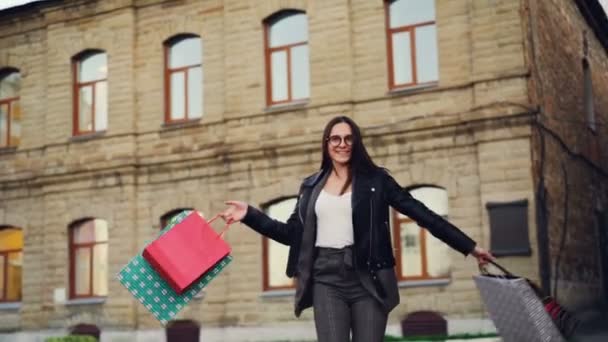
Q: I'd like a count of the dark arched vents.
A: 3